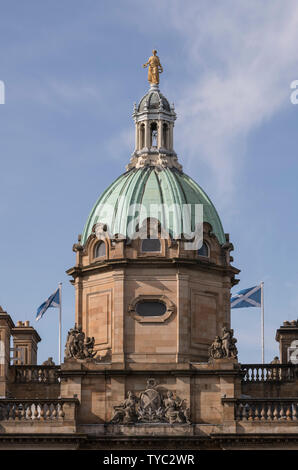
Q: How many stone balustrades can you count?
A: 4